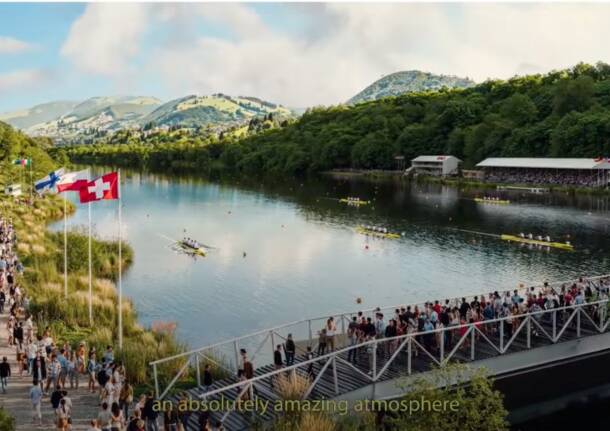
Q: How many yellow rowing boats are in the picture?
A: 5